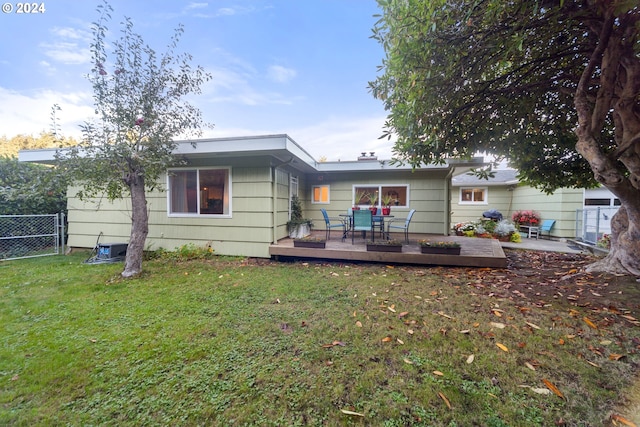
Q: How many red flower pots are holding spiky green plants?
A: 3